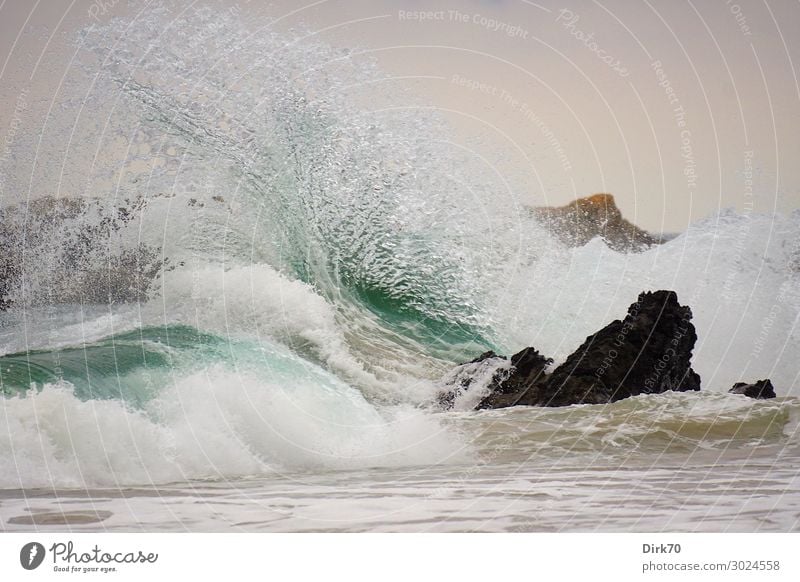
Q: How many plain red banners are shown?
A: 0